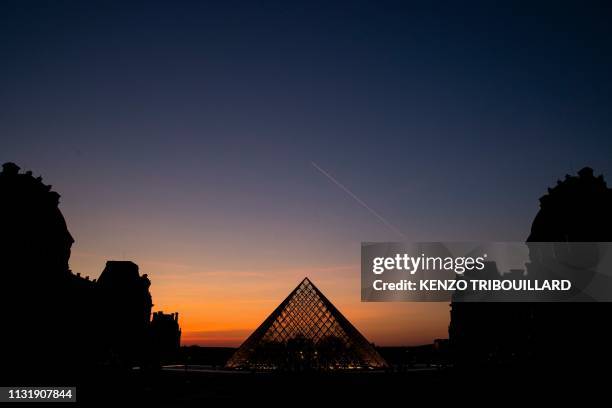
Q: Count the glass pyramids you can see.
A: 1